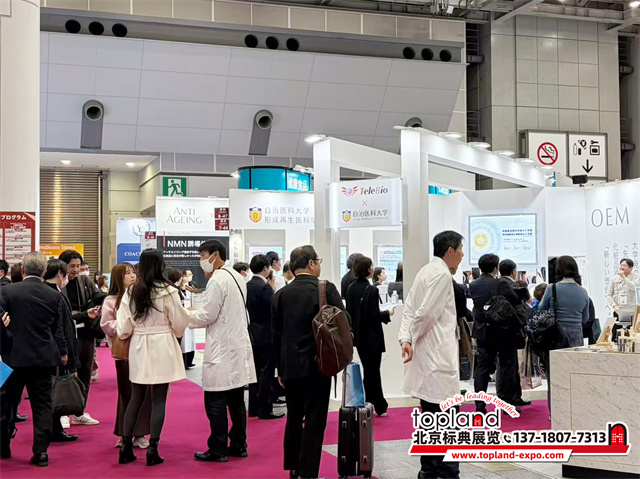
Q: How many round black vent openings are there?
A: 9